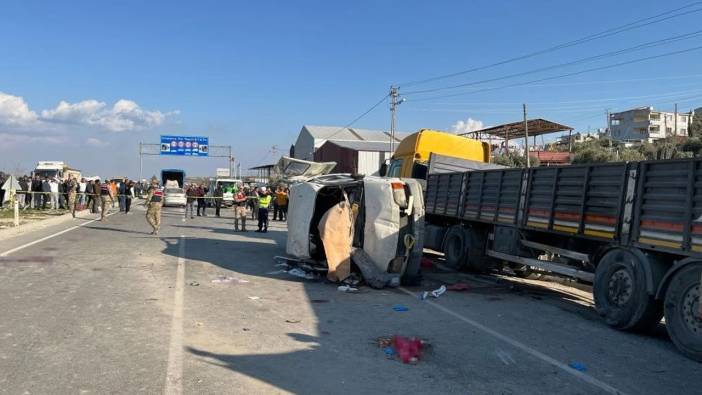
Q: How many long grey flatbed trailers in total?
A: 1